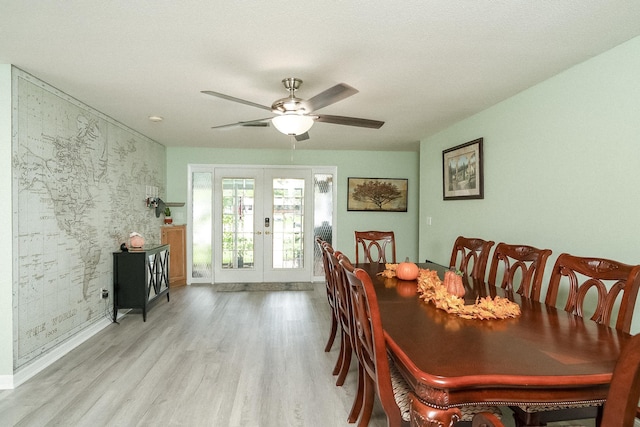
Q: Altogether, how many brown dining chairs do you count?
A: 8